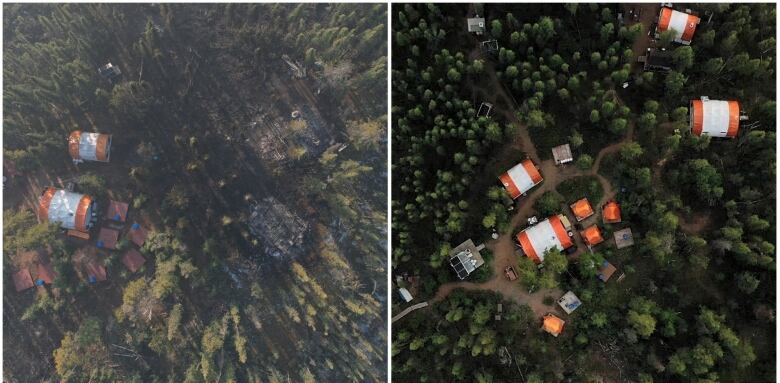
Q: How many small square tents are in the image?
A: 4